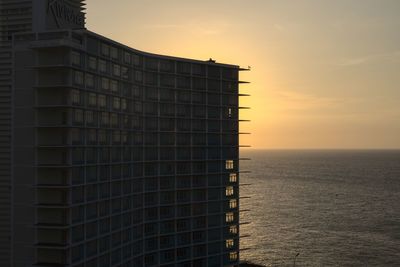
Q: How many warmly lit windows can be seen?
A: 8